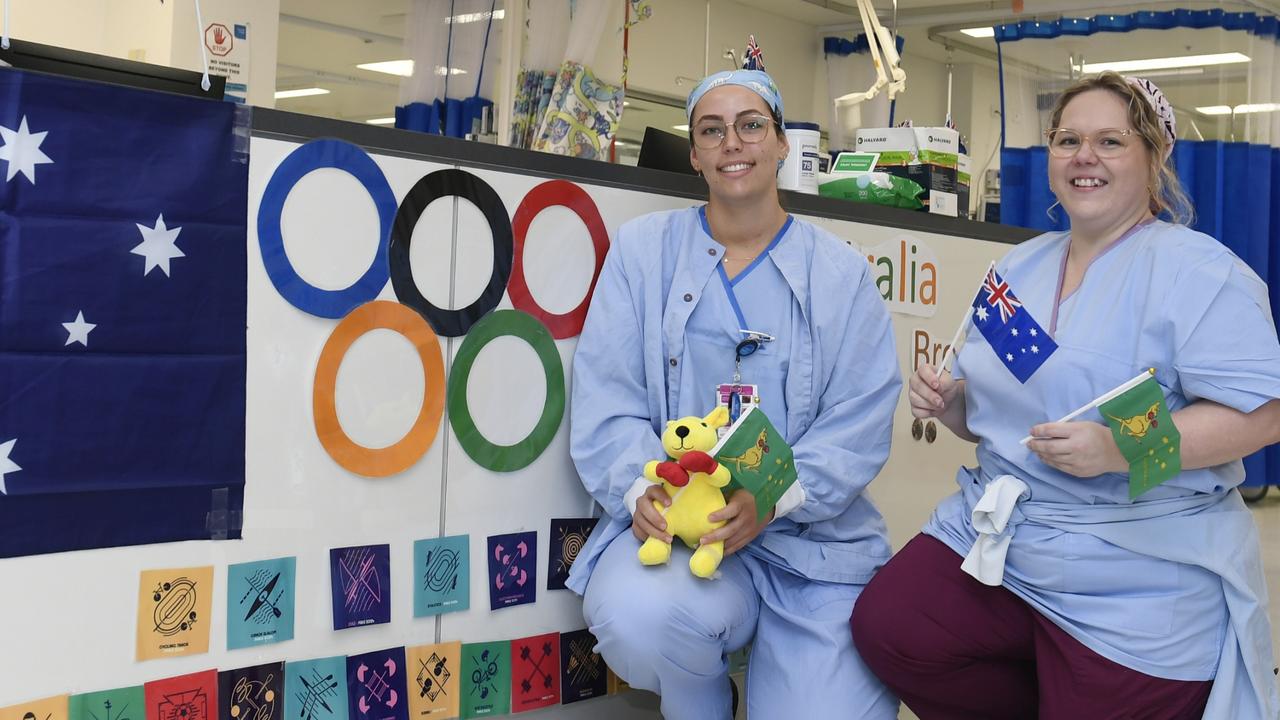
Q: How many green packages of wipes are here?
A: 1